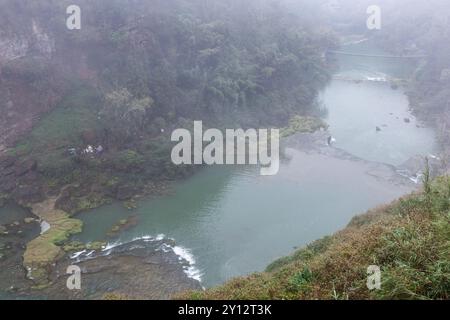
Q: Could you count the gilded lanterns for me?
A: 0